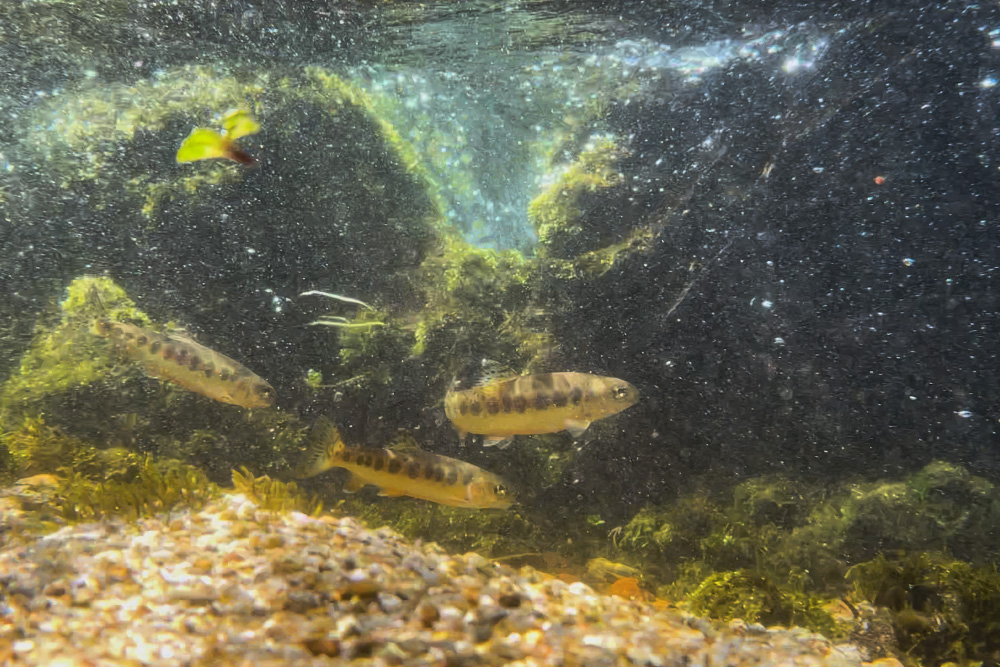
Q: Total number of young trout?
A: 3